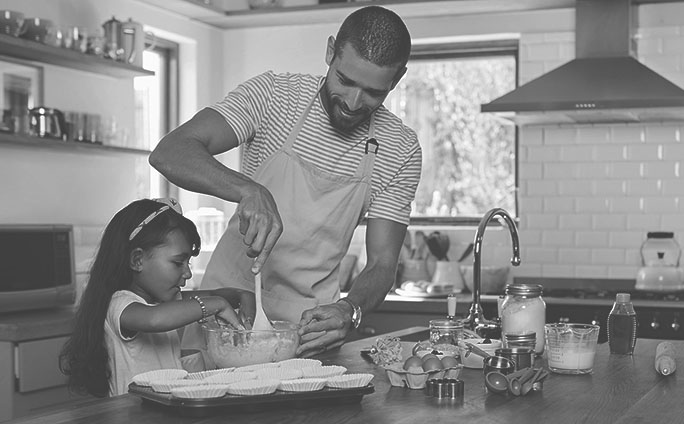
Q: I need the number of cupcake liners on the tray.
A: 12